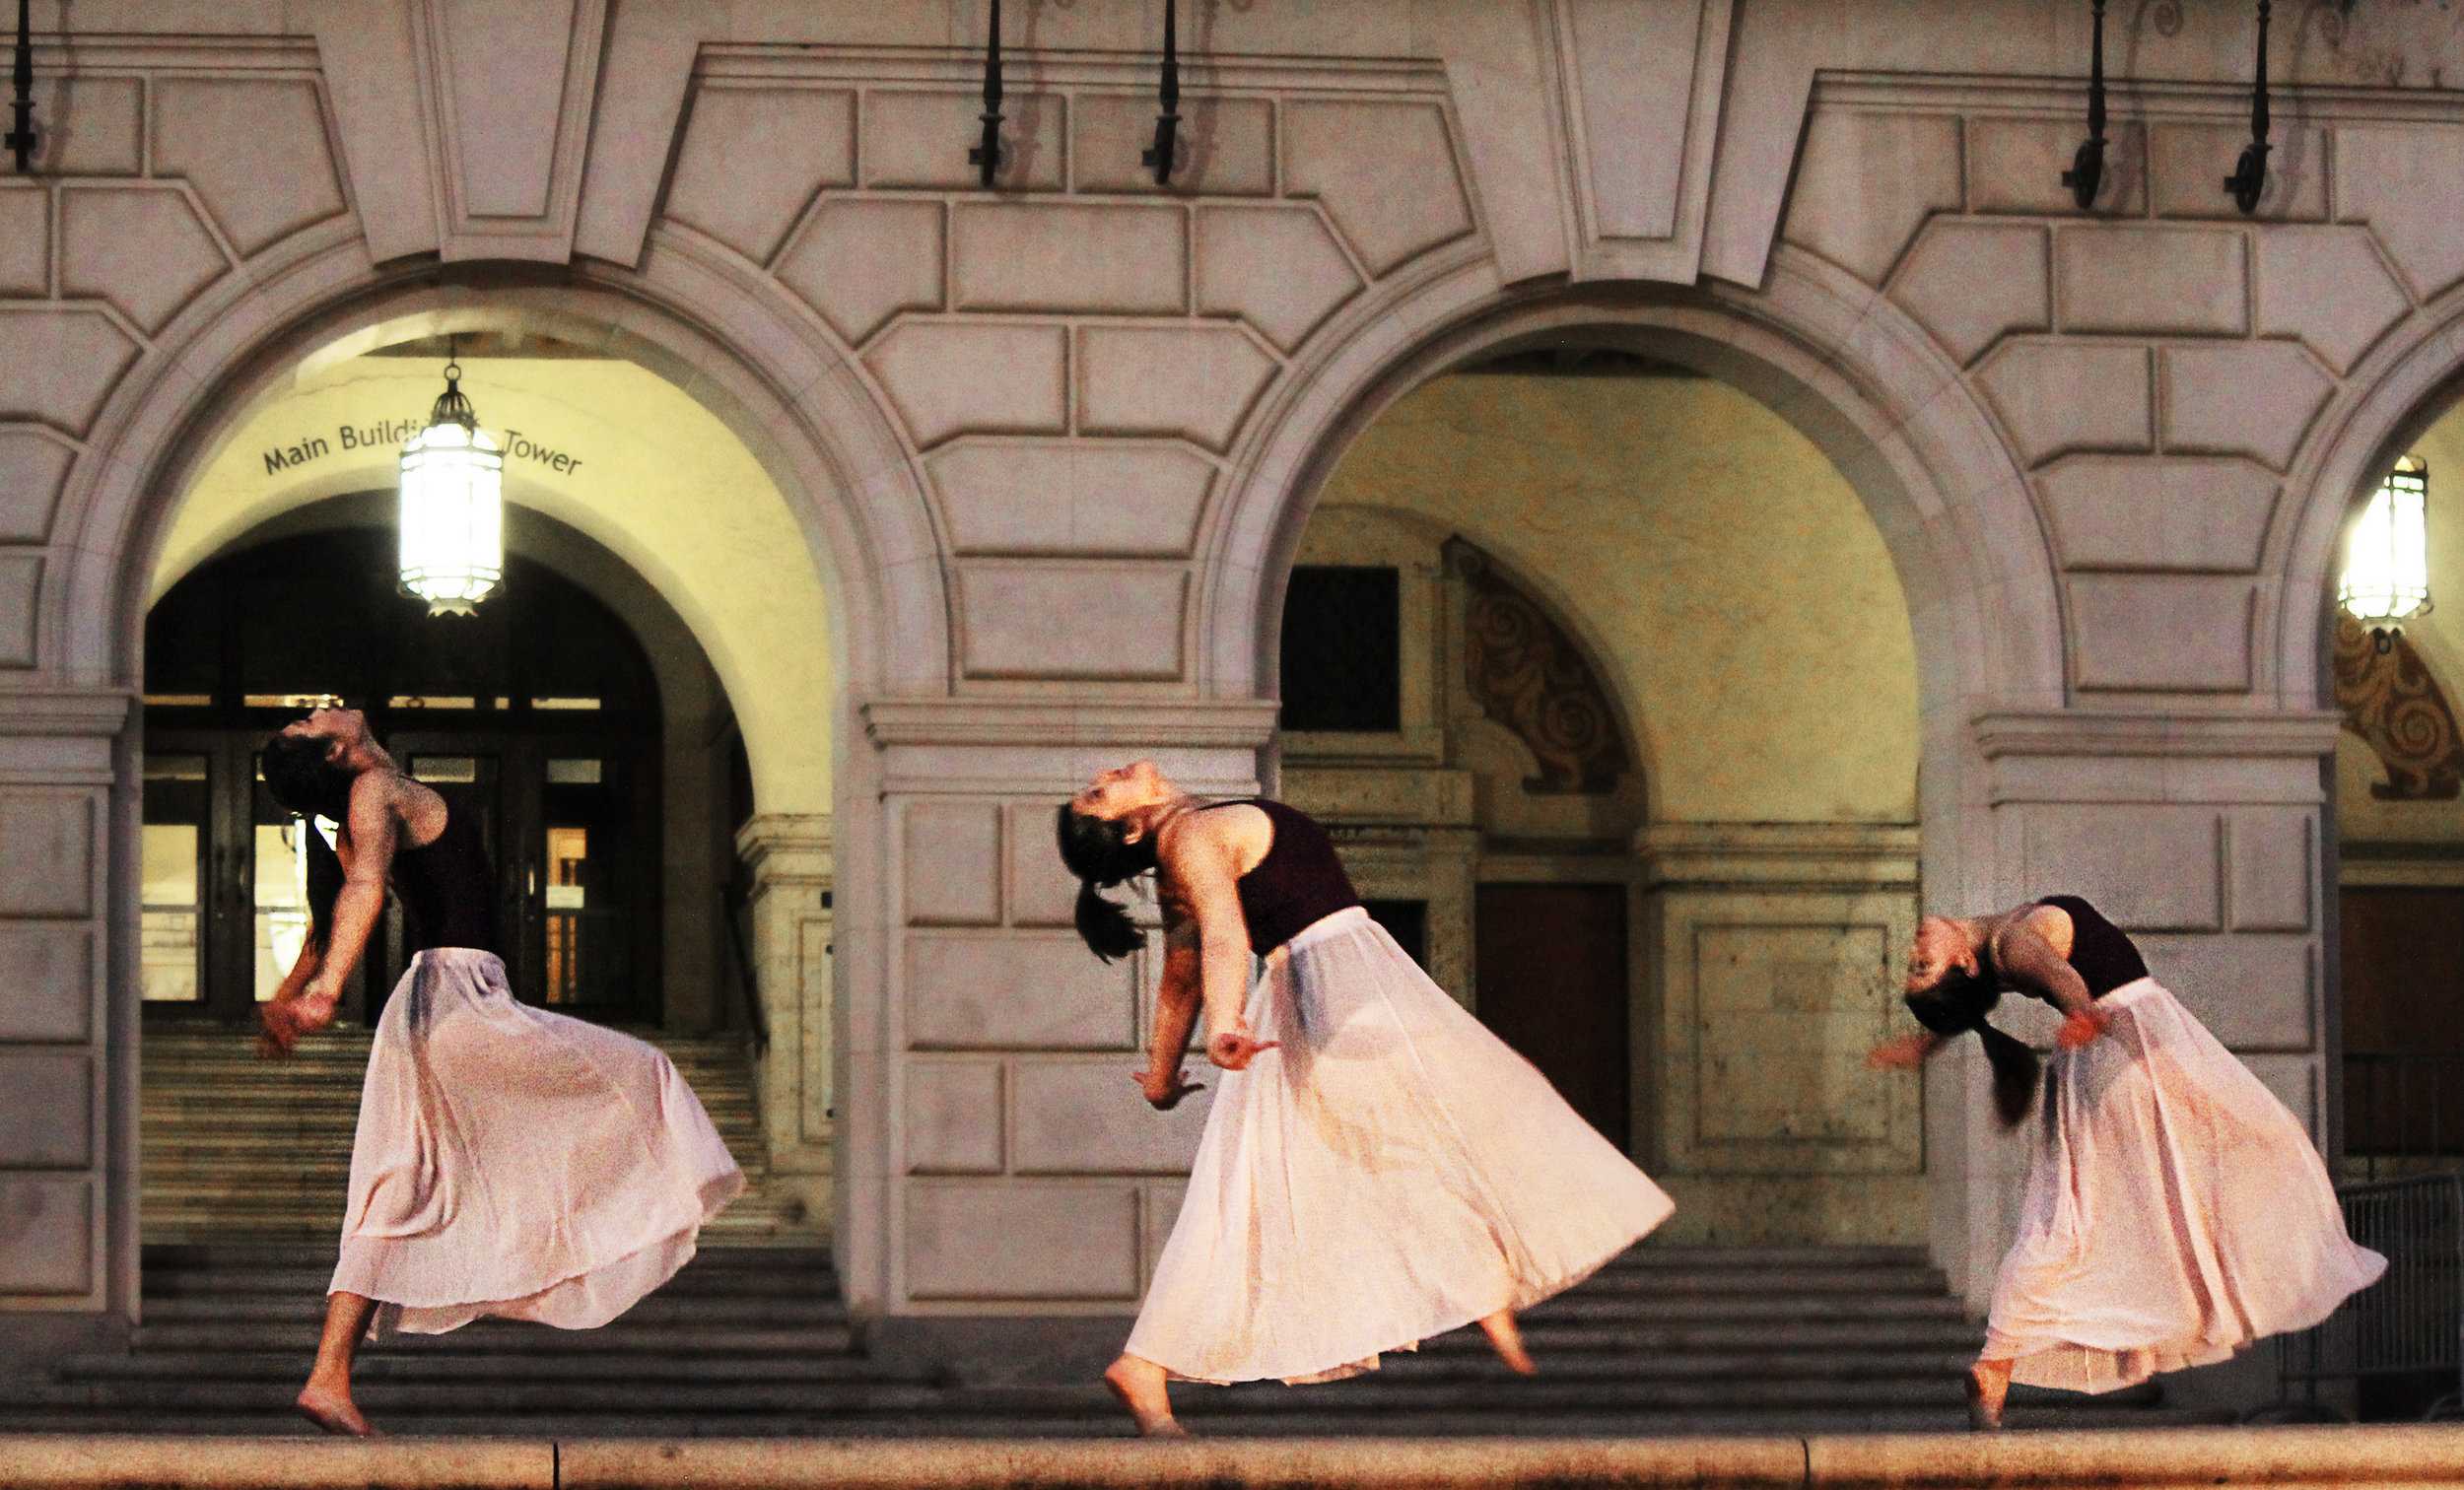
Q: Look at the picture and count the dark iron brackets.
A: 5